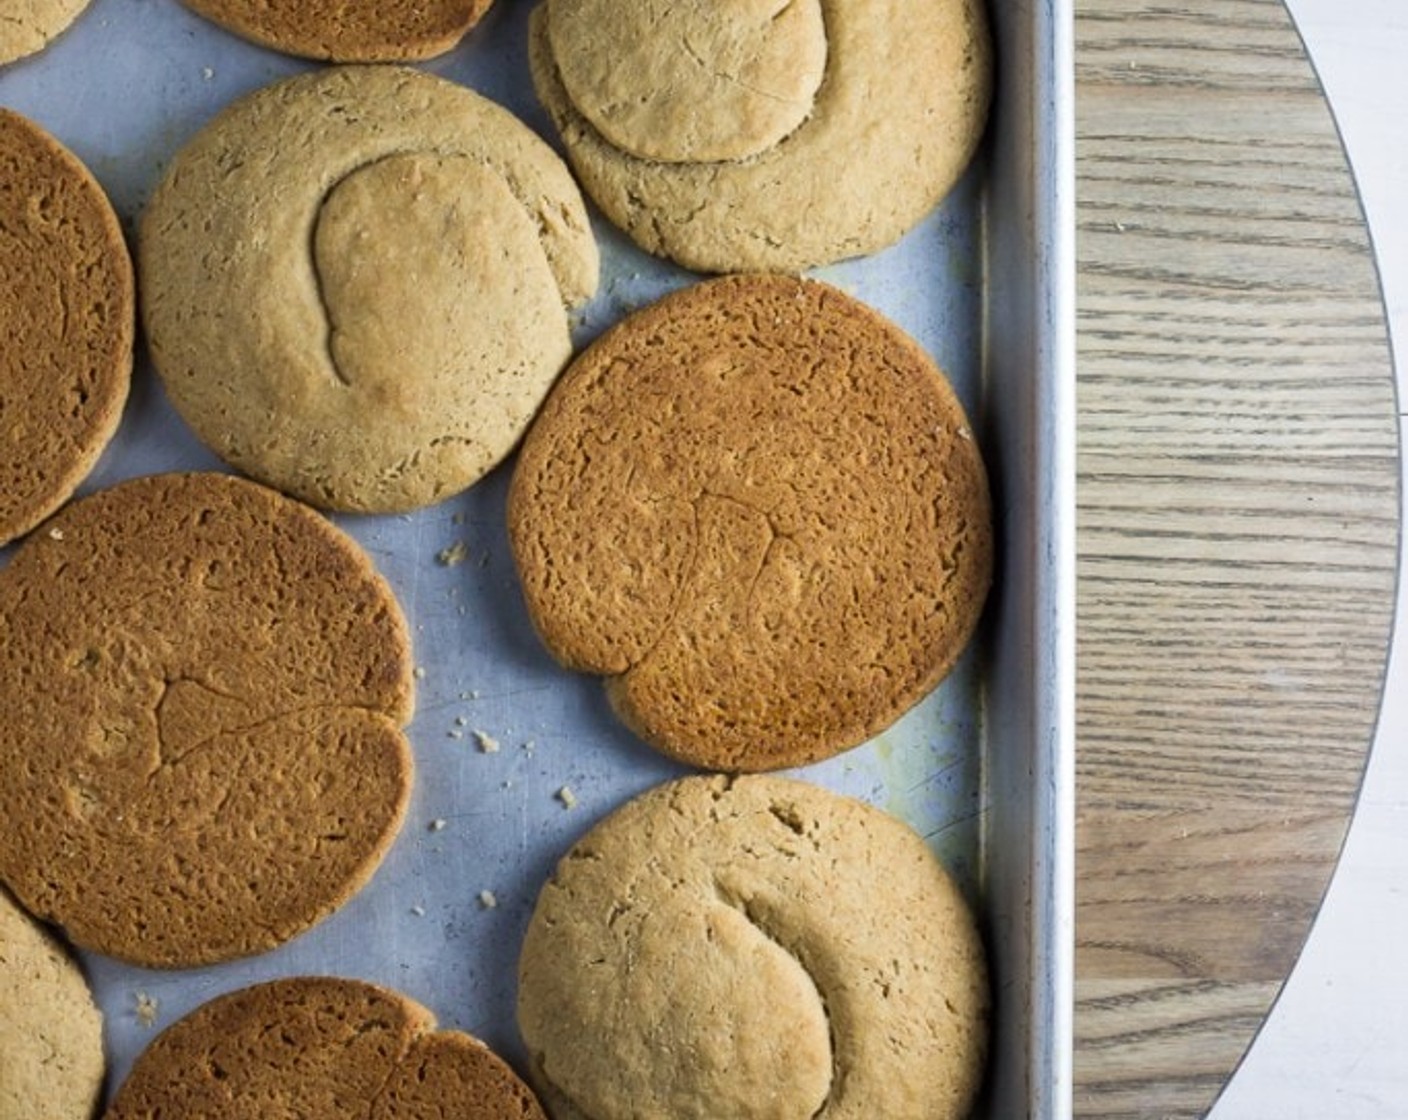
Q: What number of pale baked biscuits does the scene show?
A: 5